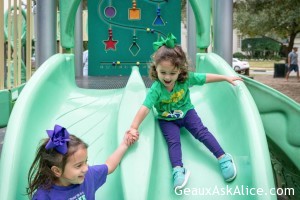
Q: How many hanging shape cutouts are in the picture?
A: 5